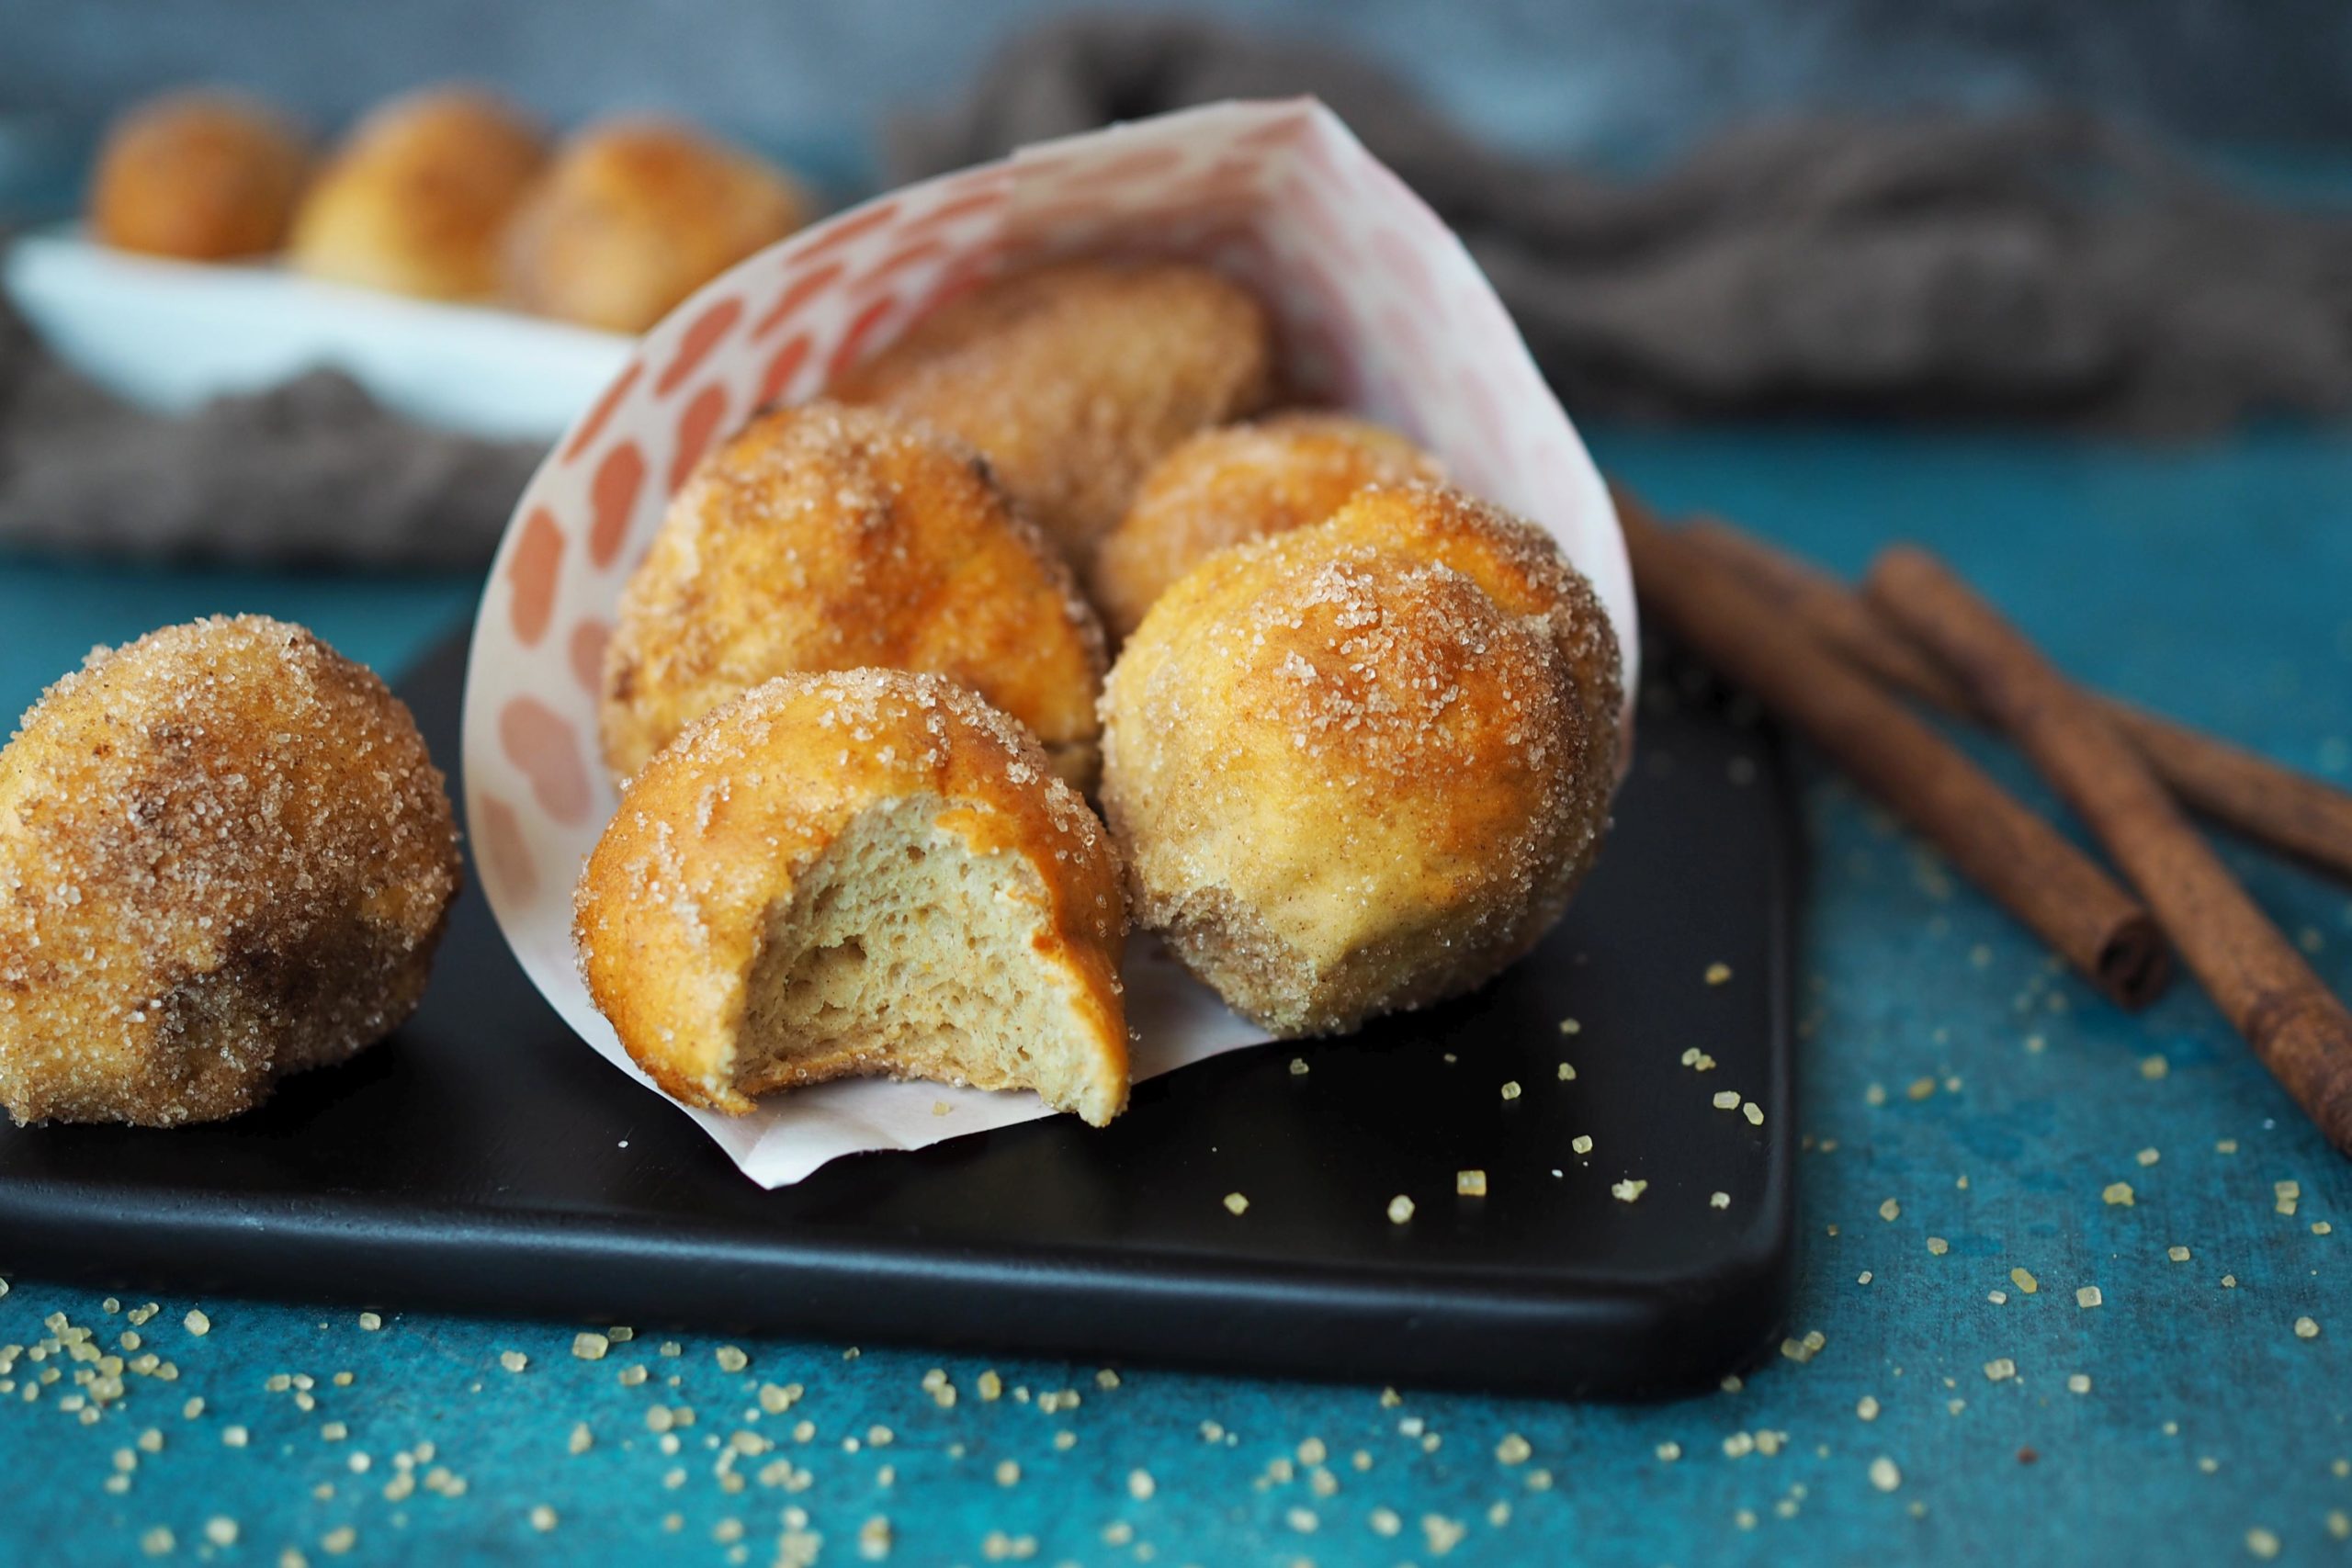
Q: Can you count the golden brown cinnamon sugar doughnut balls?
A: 9